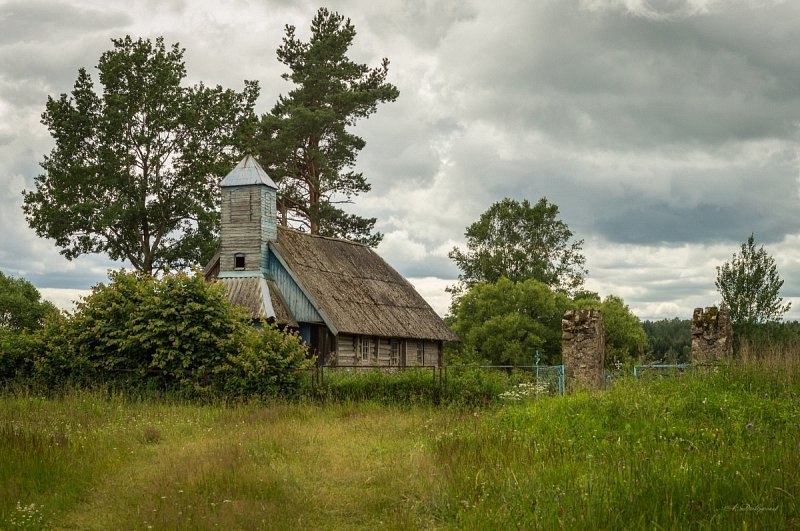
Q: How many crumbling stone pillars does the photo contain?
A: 2